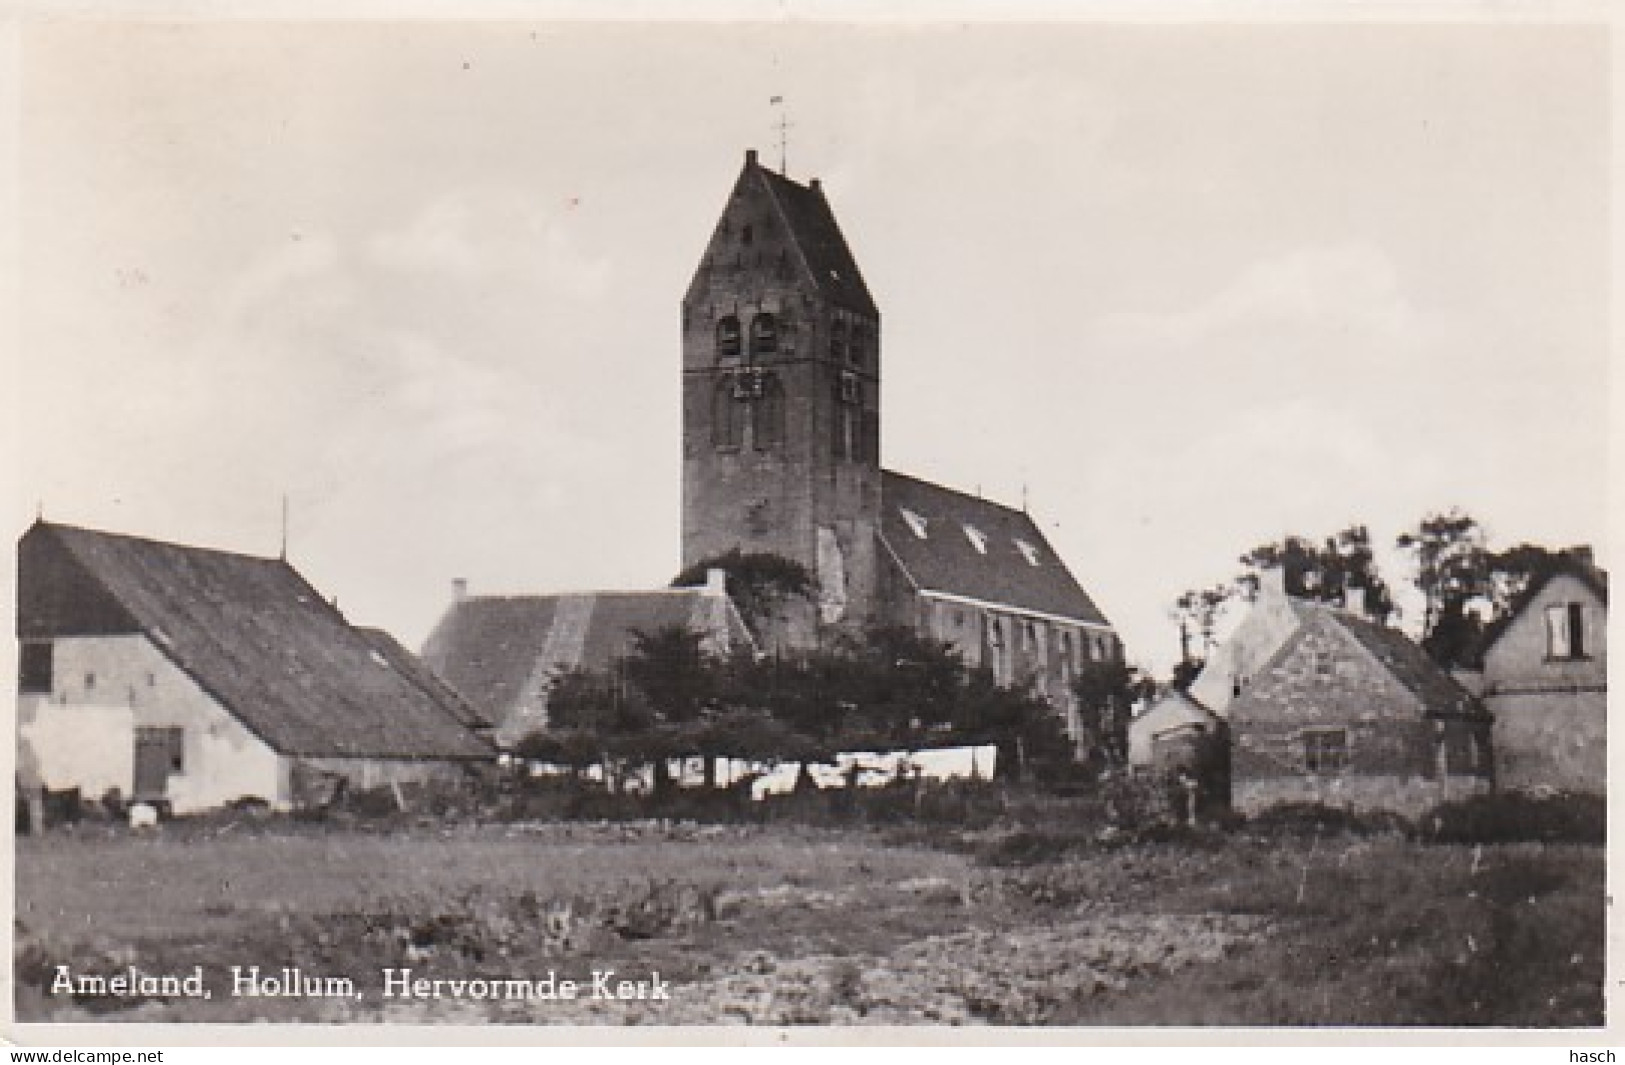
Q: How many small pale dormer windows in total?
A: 3